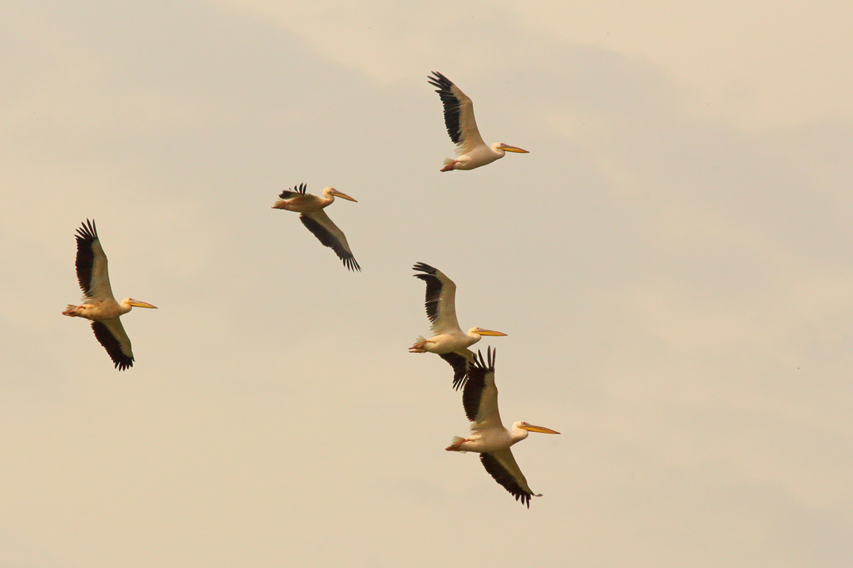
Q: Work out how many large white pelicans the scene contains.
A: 5